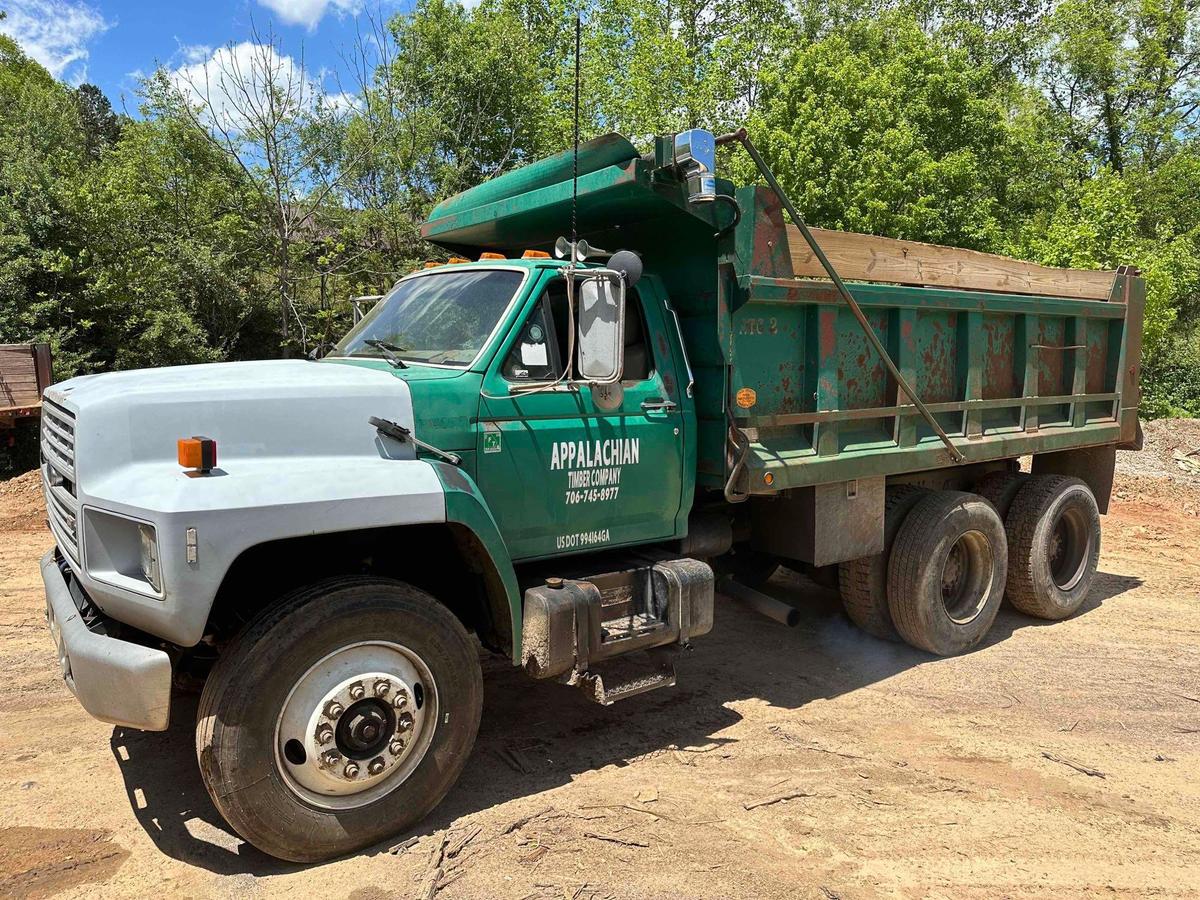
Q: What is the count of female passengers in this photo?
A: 0